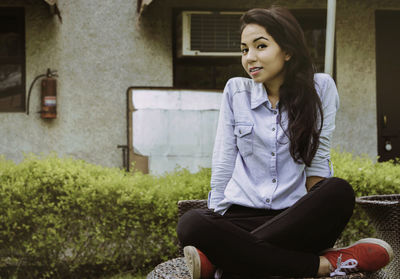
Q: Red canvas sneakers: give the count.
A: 2